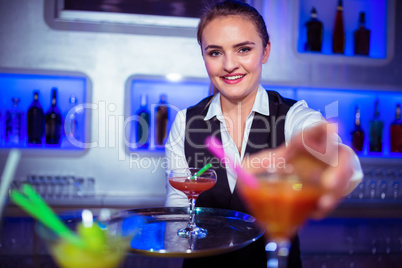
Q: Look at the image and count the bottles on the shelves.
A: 12